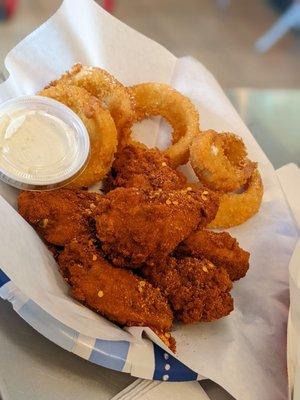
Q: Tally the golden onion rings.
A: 5